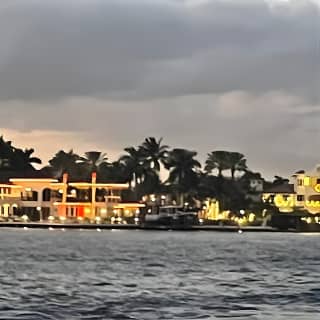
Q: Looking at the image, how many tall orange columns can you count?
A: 2